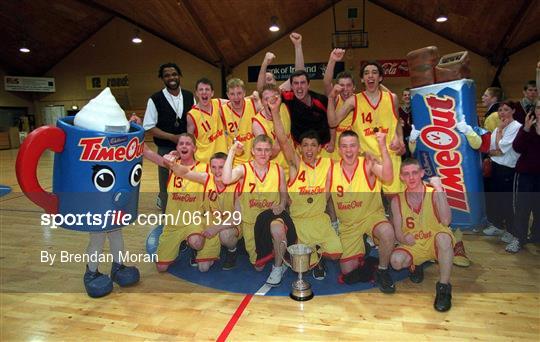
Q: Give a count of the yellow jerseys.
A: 11